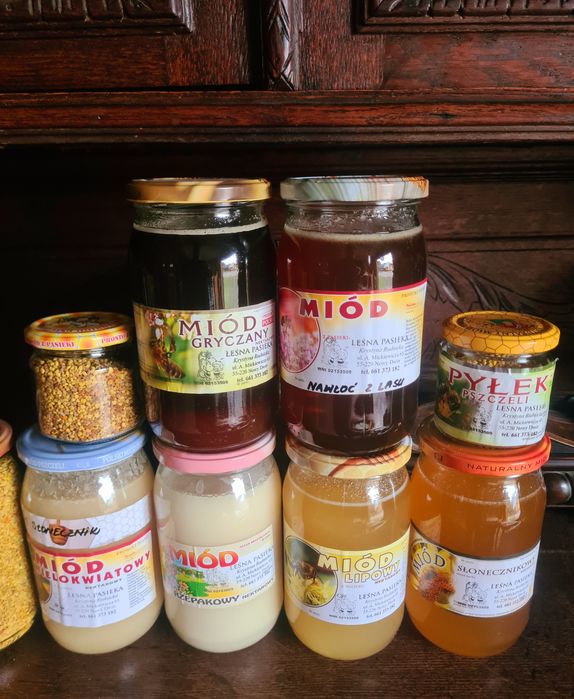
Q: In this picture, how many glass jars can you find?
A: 9